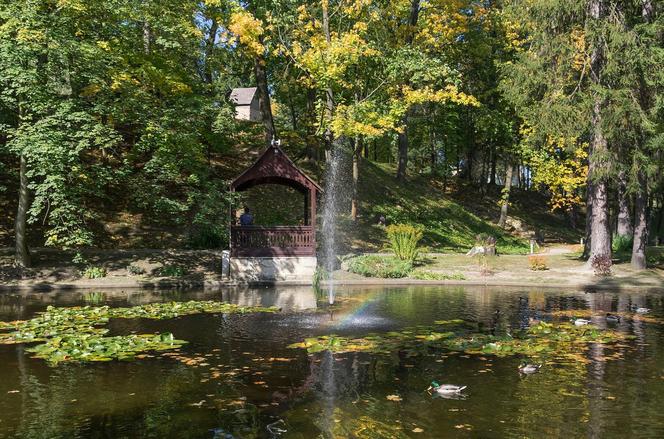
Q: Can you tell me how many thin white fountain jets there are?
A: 1